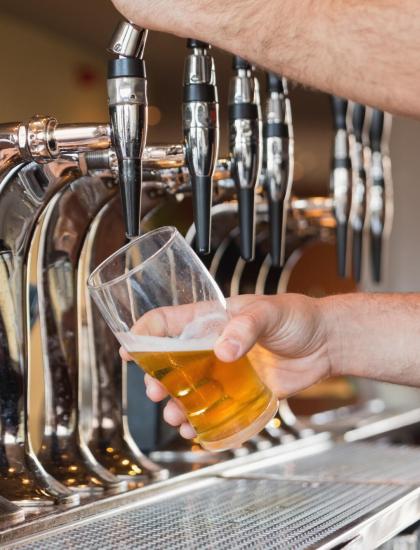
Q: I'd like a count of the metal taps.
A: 7